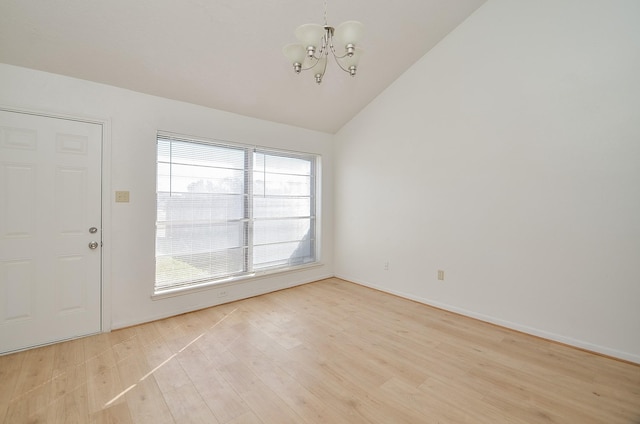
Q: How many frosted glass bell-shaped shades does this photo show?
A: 5